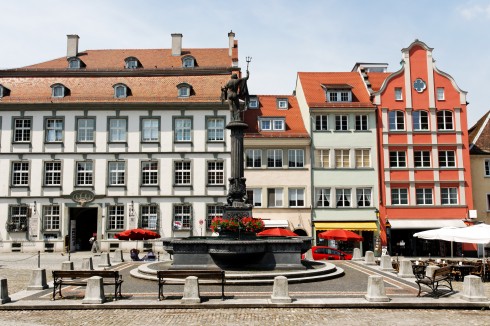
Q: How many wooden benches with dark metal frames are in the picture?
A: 3